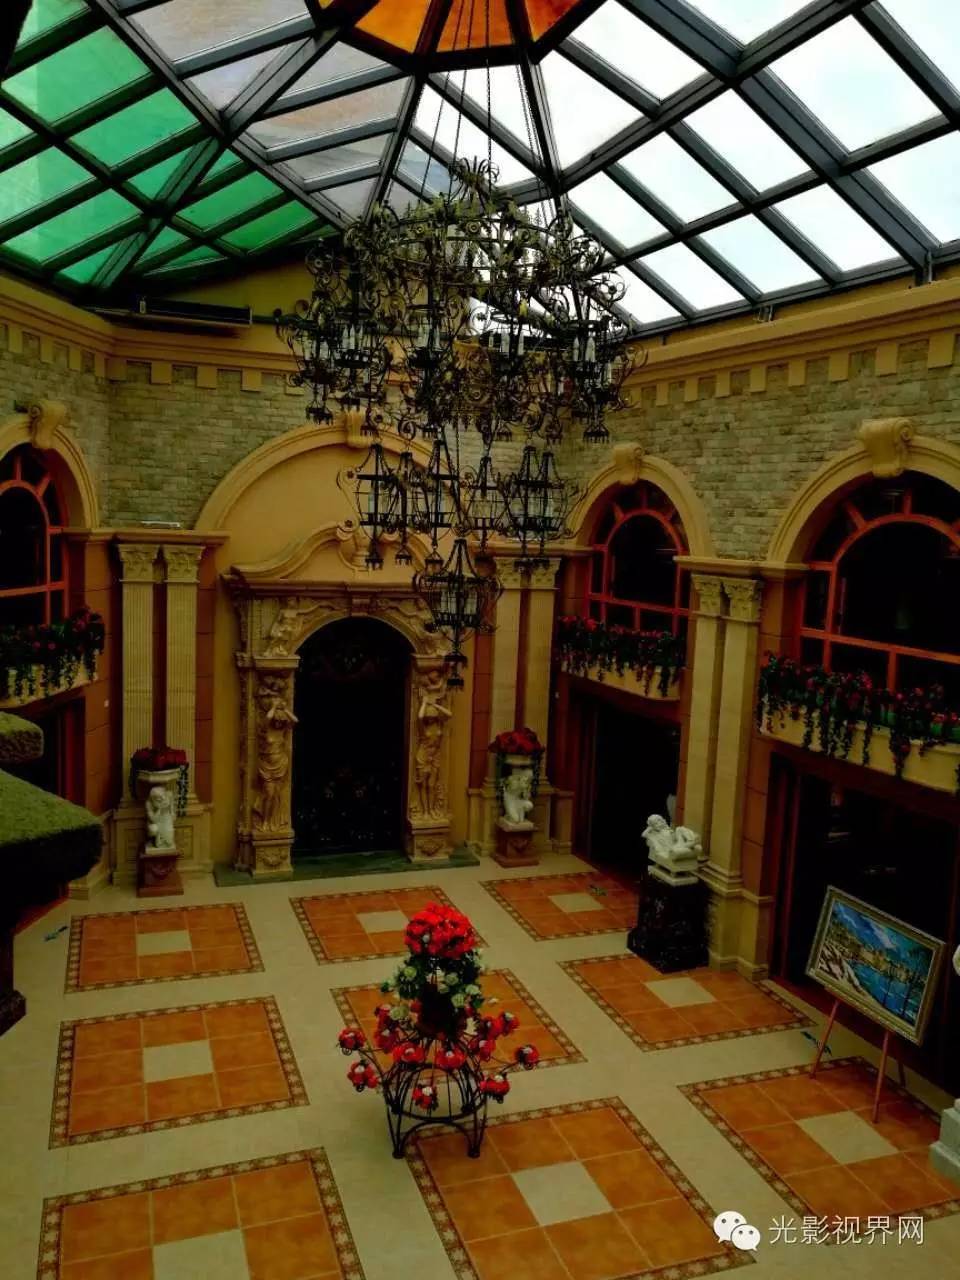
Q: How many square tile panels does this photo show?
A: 9